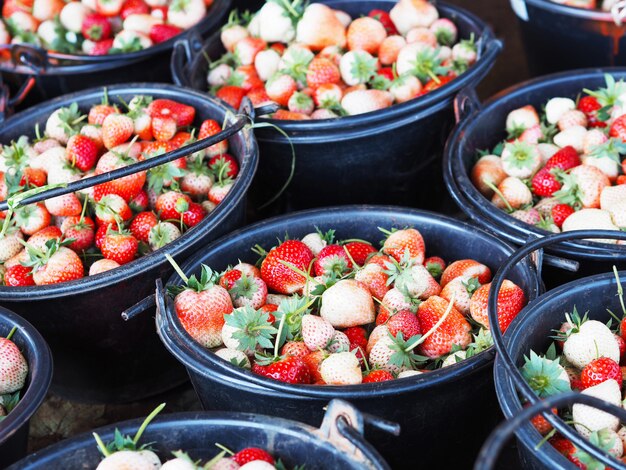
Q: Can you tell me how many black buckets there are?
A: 9